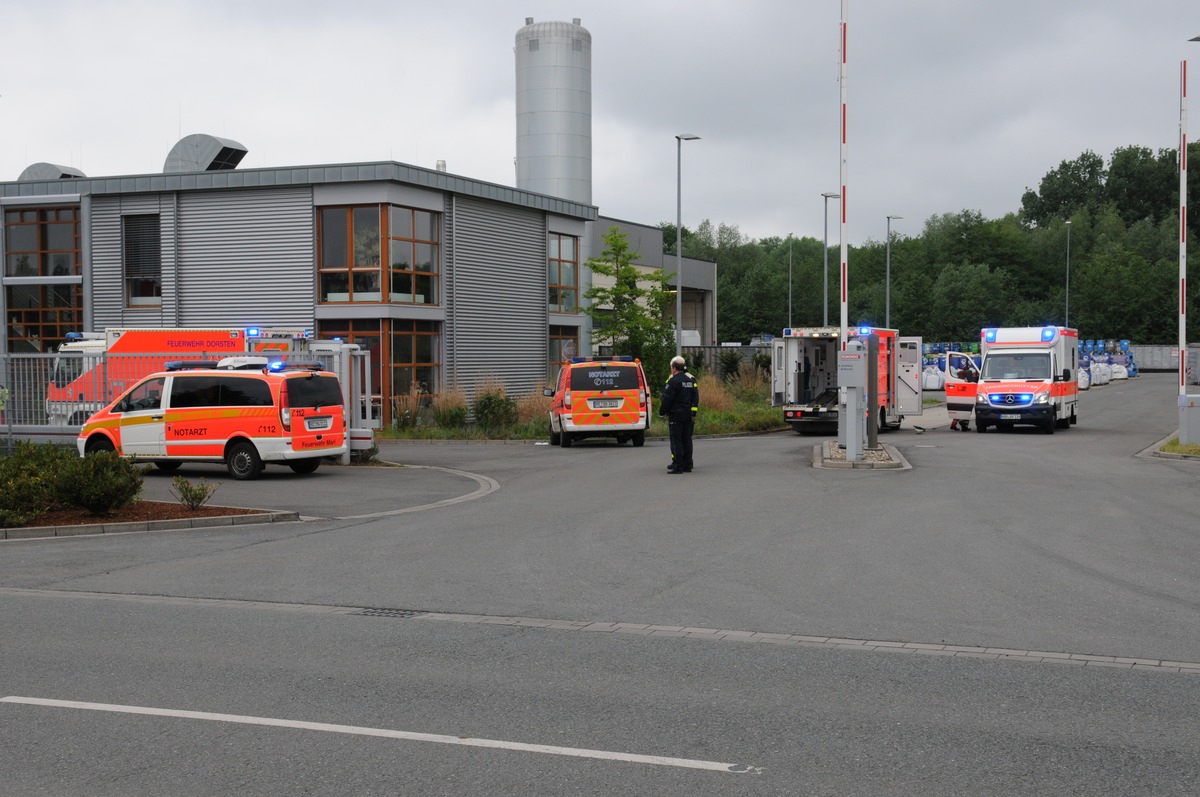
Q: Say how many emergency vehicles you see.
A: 5